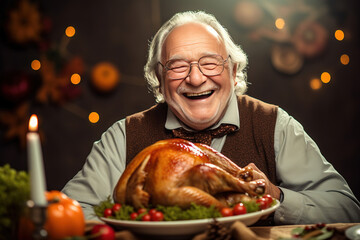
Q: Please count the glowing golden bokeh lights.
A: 9